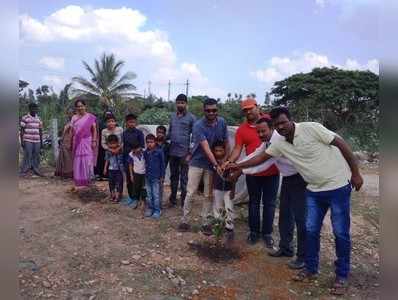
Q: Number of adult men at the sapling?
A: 4